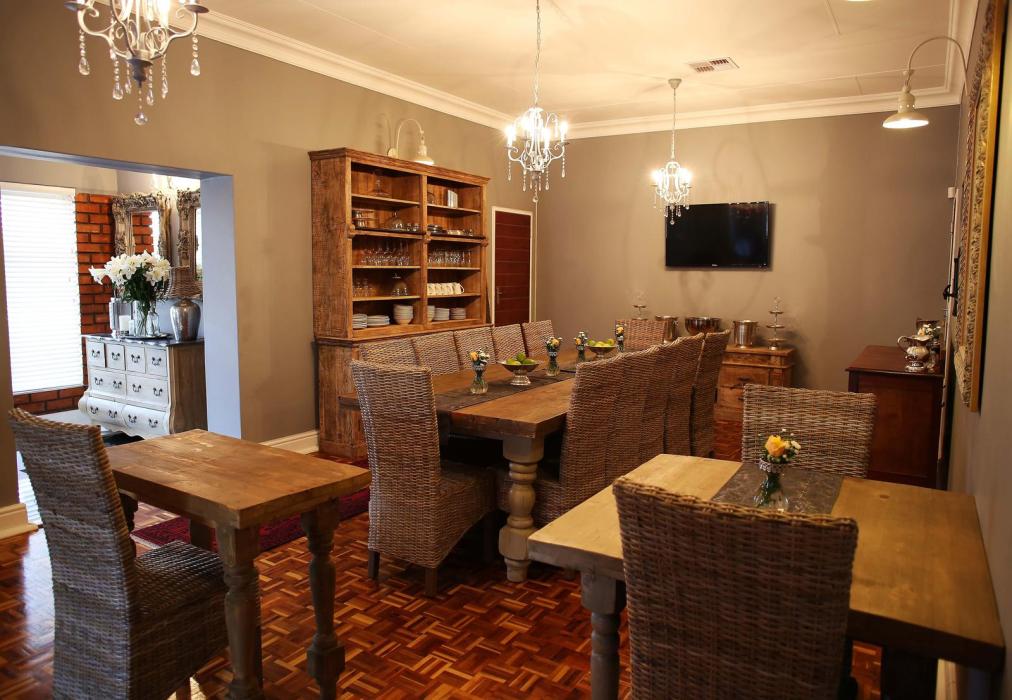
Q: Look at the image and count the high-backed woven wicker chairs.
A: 15